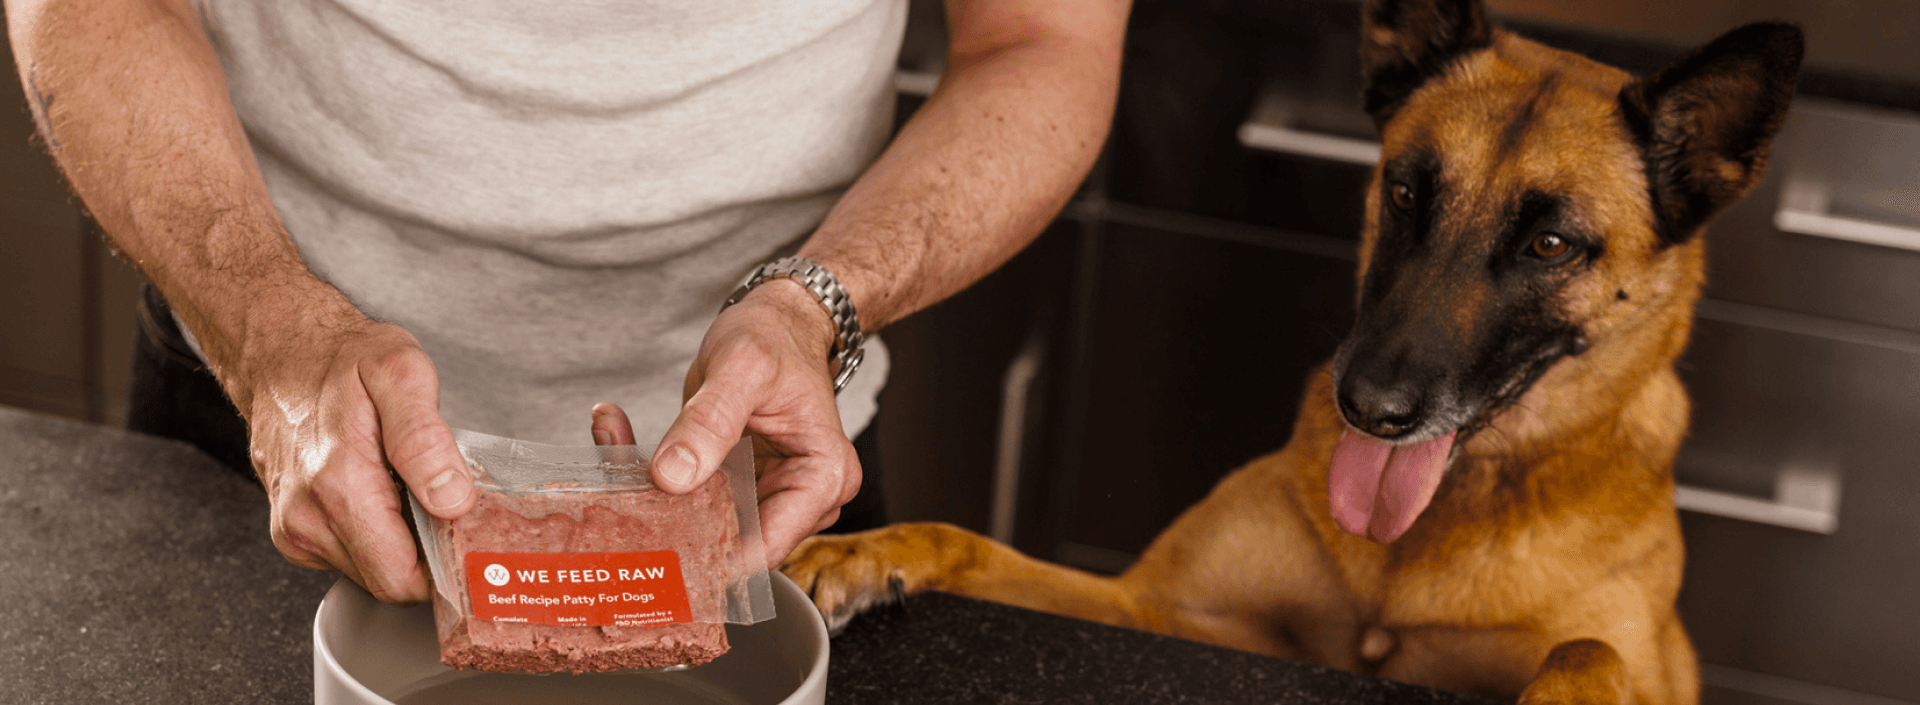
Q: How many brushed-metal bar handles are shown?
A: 5